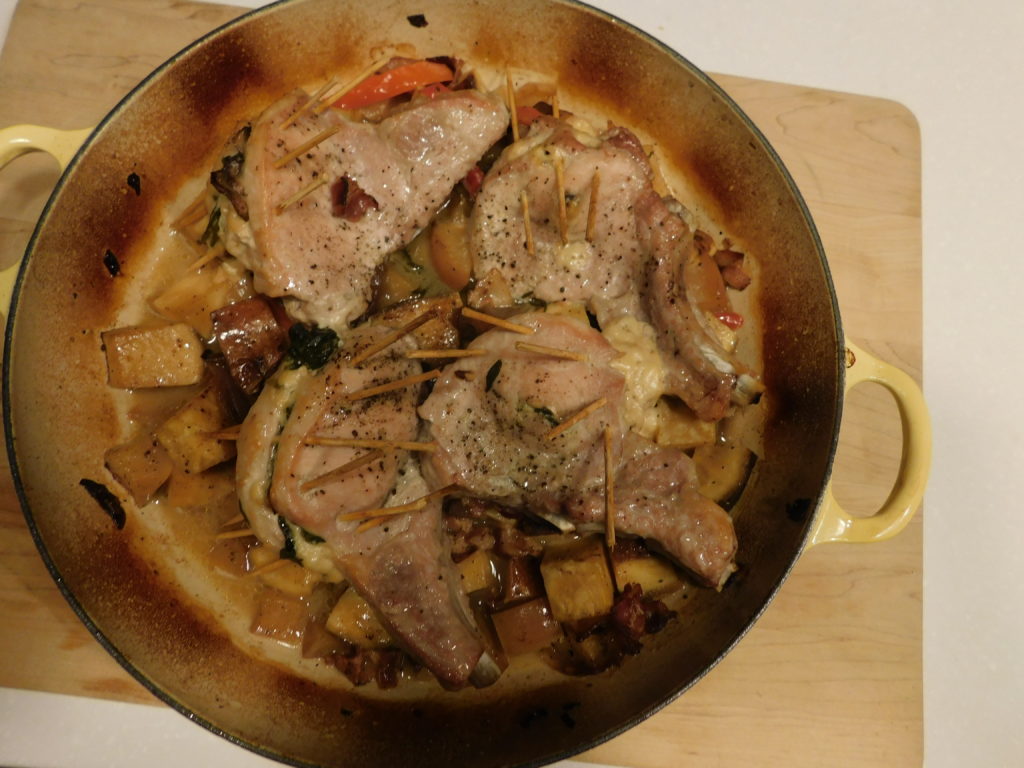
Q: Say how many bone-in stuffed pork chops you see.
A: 4